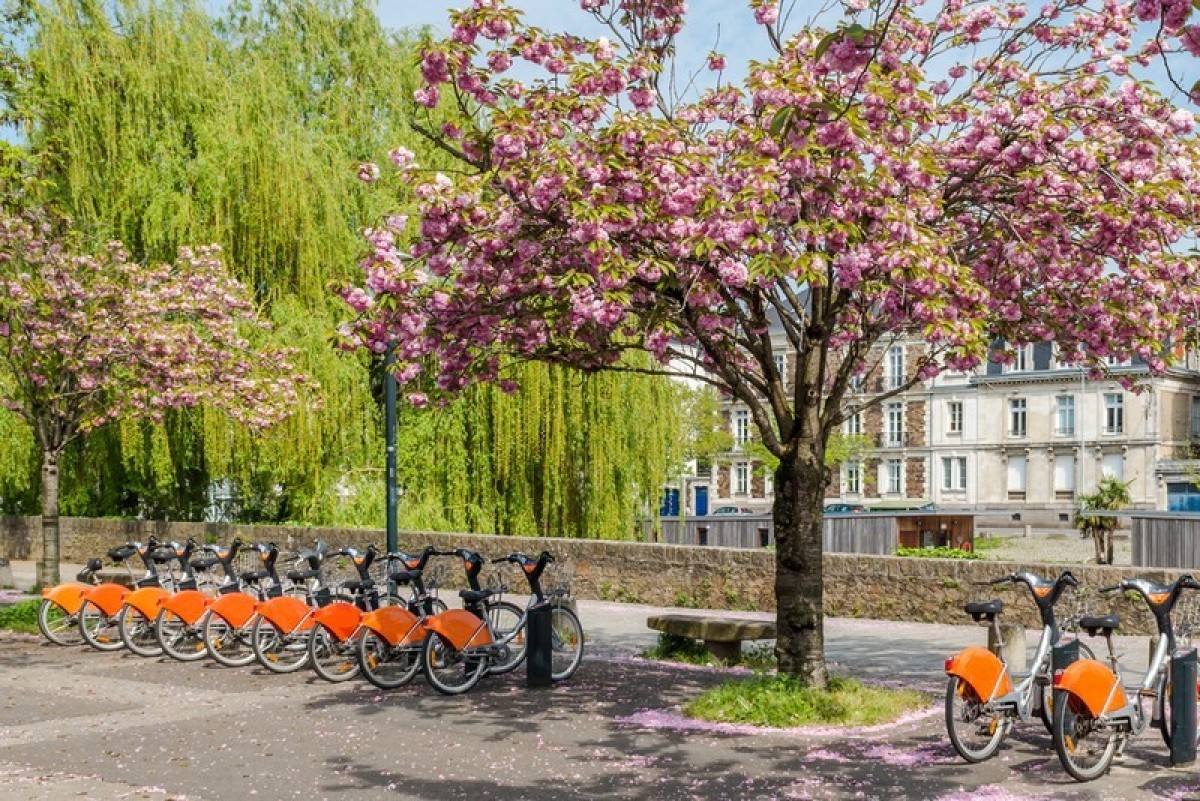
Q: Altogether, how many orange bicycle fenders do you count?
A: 11